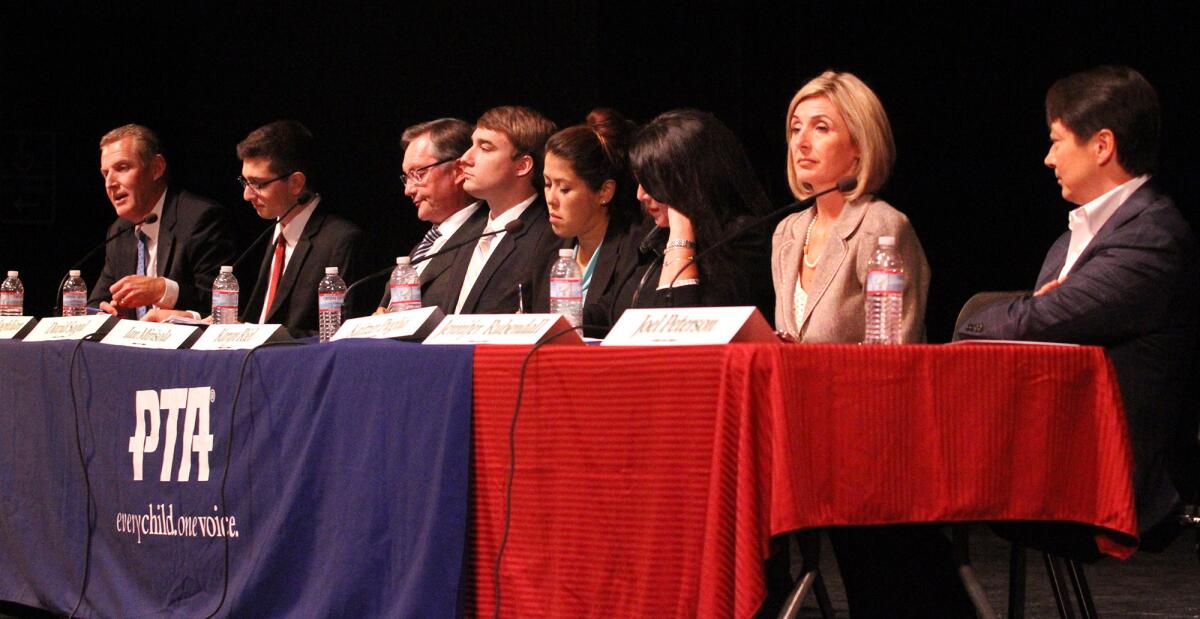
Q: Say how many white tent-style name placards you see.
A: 7